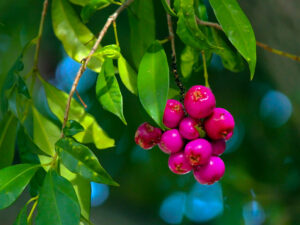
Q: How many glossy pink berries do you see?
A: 10